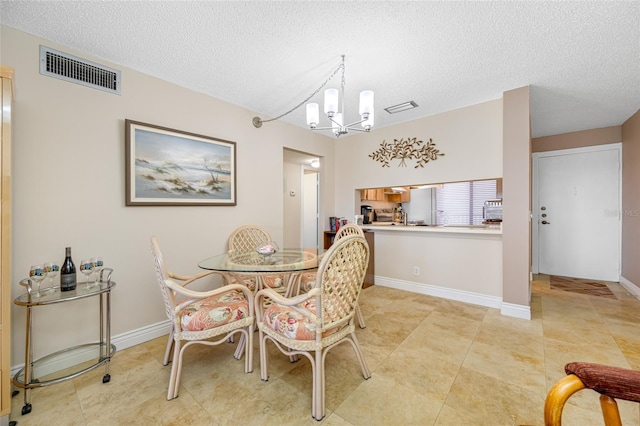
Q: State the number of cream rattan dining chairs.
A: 4